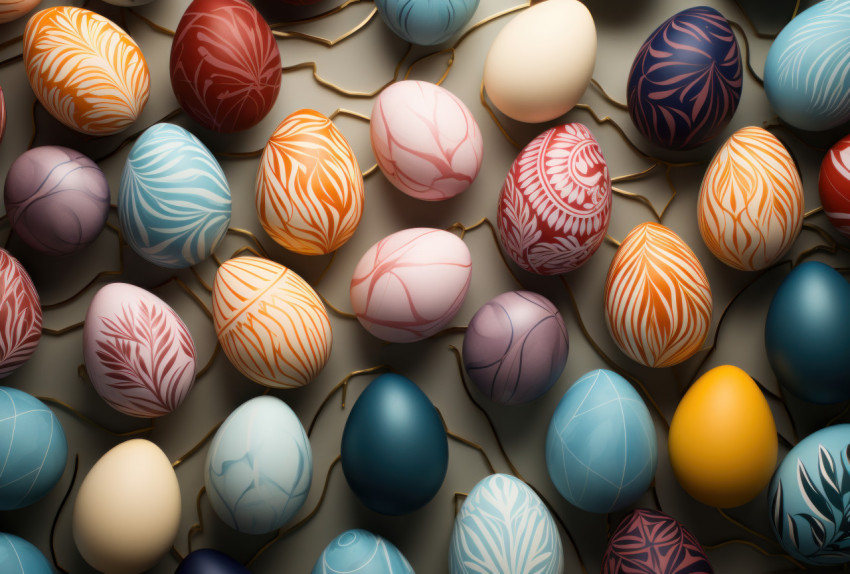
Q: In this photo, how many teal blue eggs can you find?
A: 2